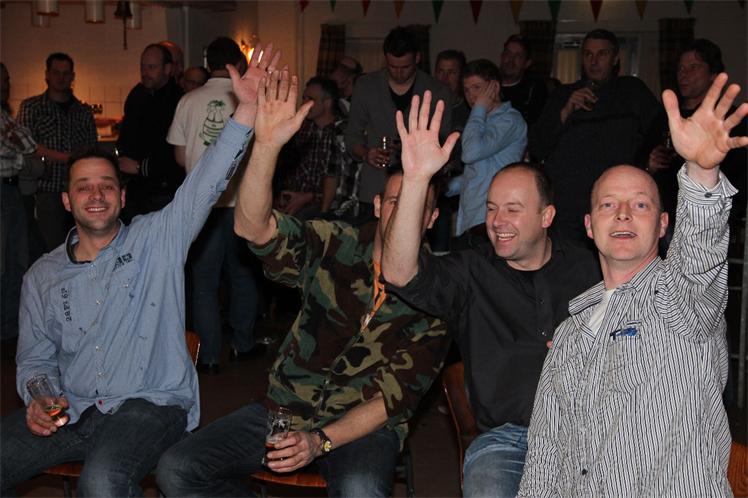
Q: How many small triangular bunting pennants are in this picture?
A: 12